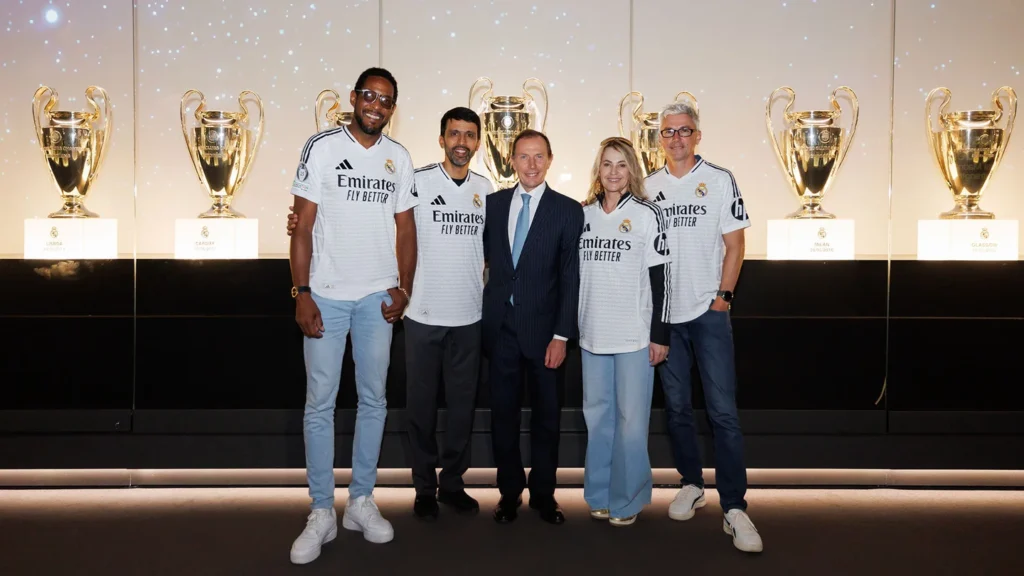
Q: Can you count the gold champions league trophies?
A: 7